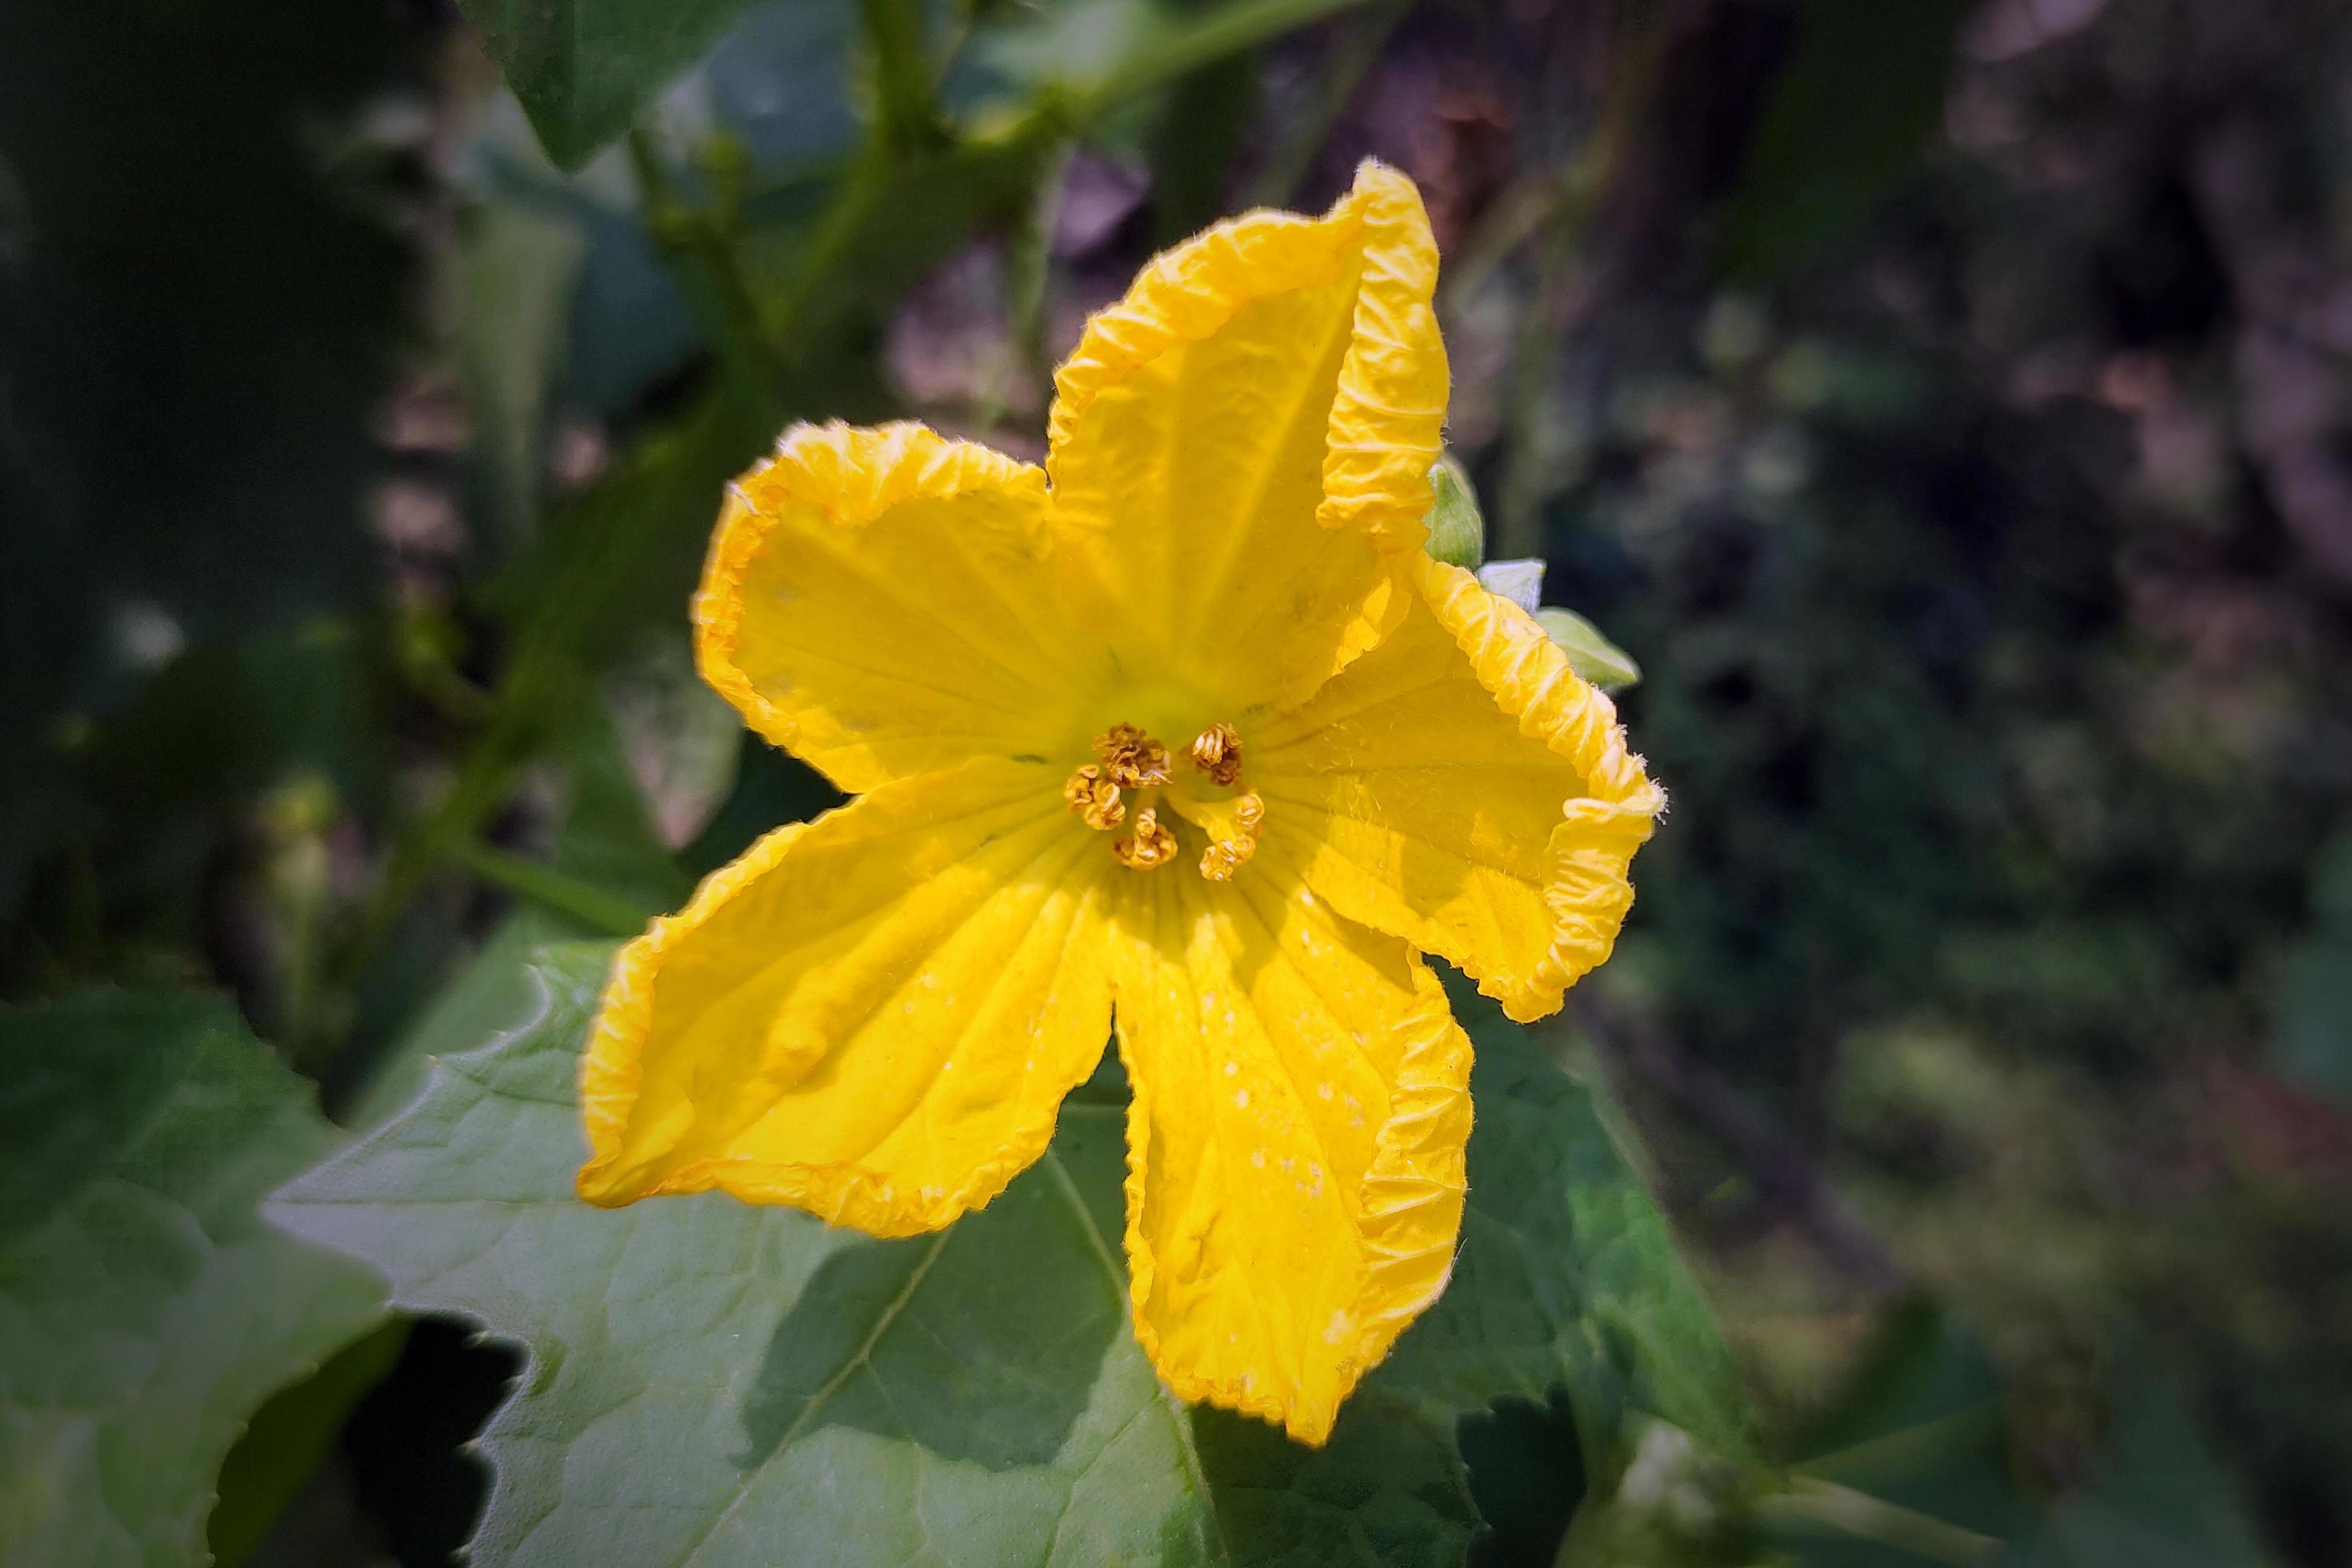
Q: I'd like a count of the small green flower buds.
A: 3